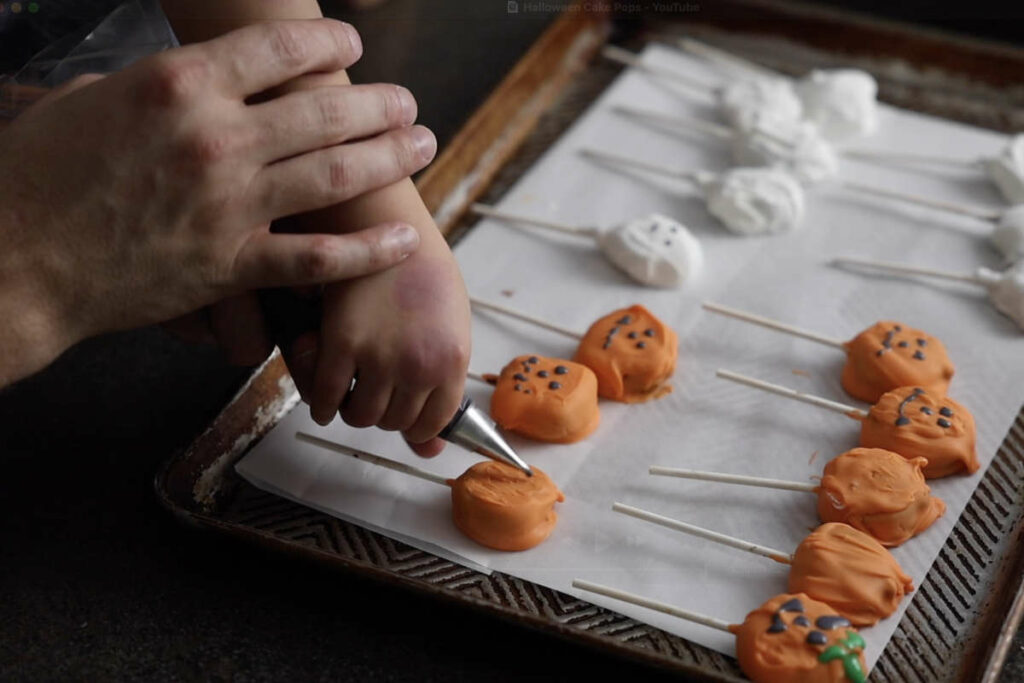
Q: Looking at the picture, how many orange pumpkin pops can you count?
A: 8